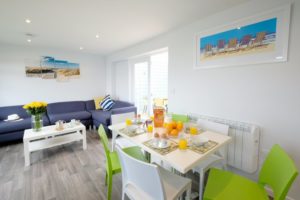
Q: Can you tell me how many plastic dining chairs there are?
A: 6